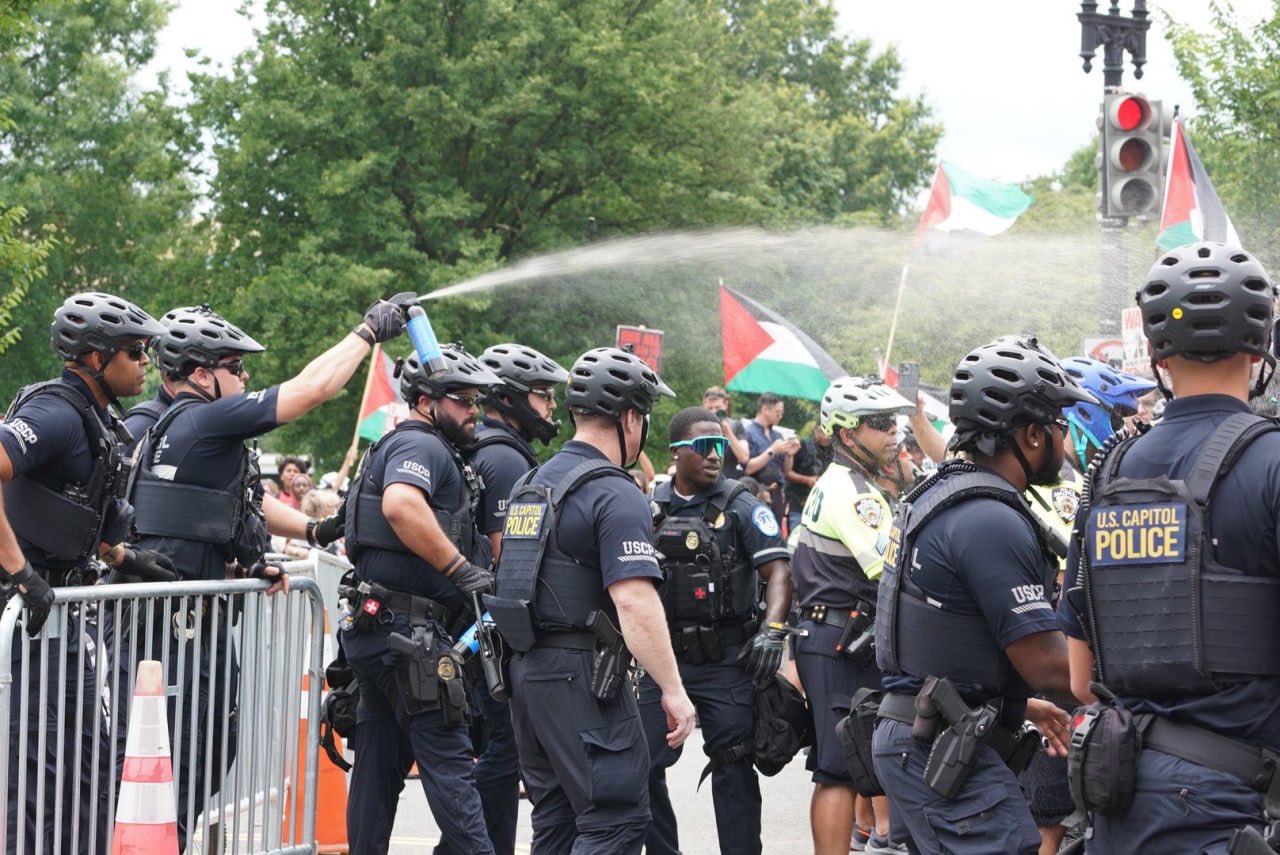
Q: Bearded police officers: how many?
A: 2